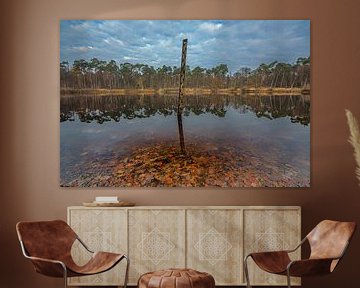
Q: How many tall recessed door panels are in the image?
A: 4